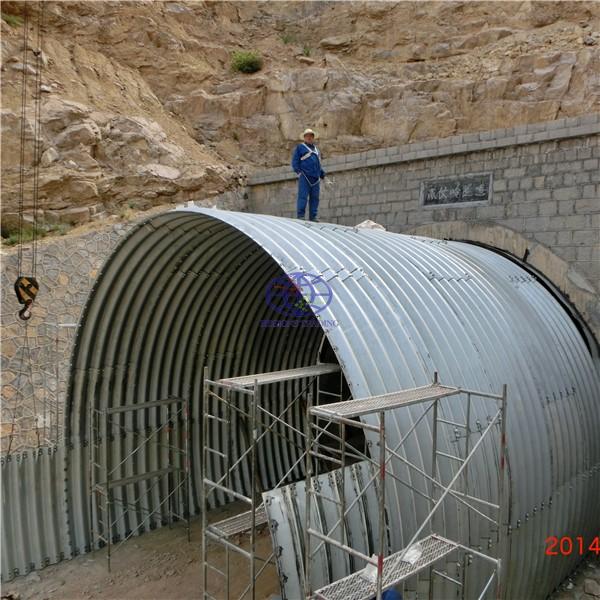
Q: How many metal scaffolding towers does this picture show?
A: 3